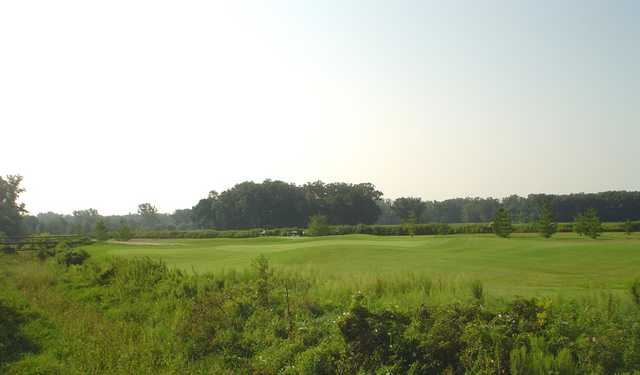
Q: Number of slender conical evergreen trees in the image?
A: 3